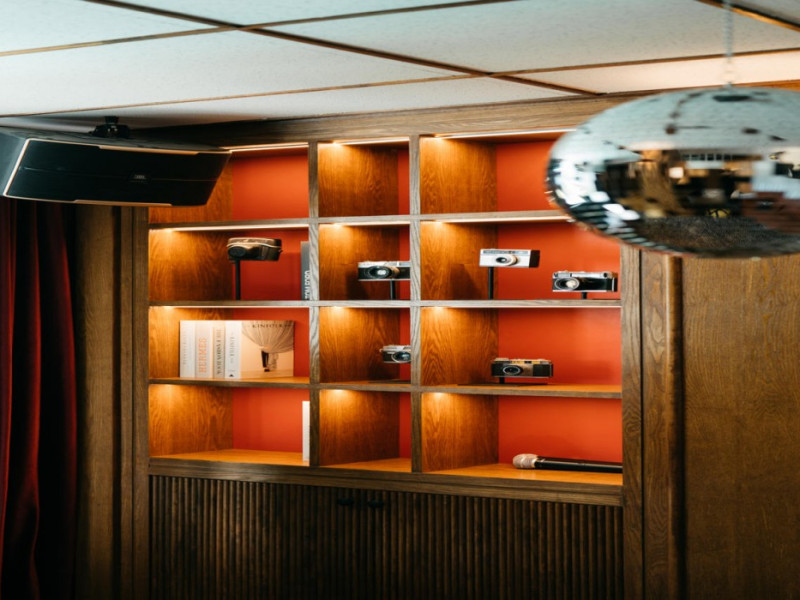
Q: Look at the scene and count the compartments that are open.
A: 12